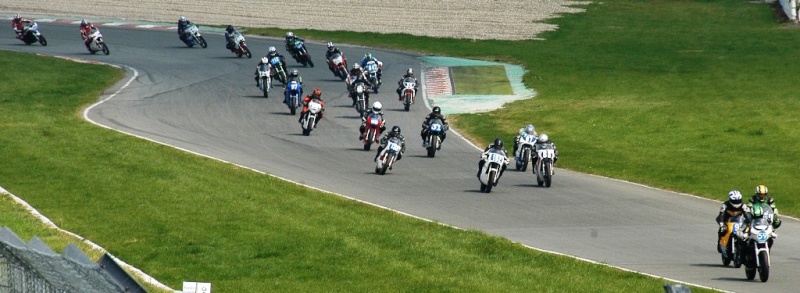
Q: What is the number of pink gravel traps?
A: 0